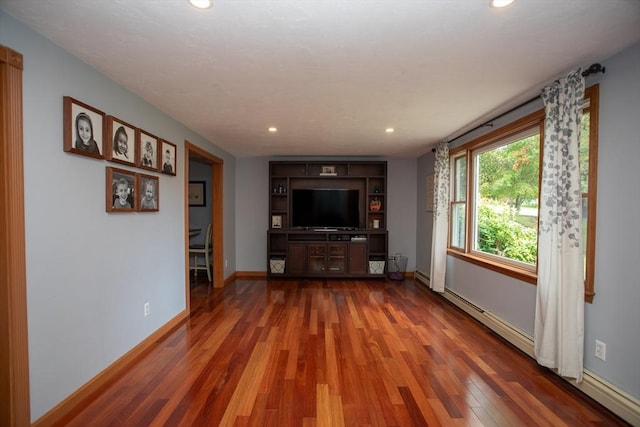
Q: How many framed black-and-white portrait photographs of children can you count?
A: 6